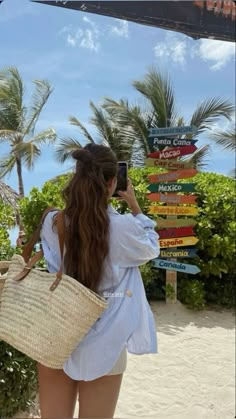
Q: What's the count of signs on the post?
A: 13